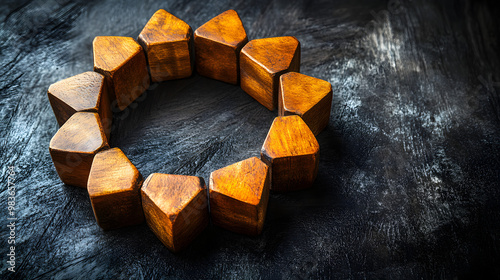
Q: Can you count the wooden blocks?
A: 11